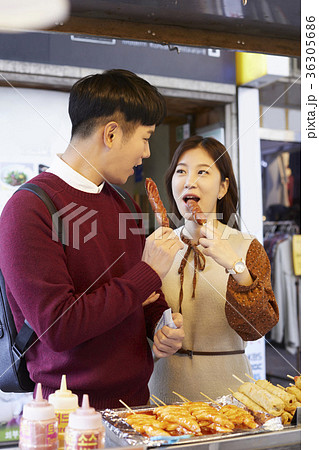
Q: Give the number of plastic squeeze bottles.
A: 3